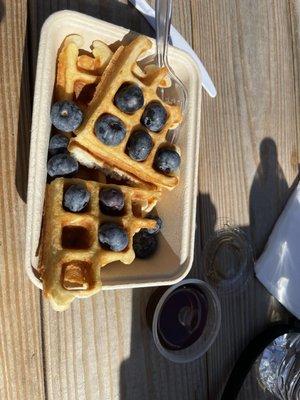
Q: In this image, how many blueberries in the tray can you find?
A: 13